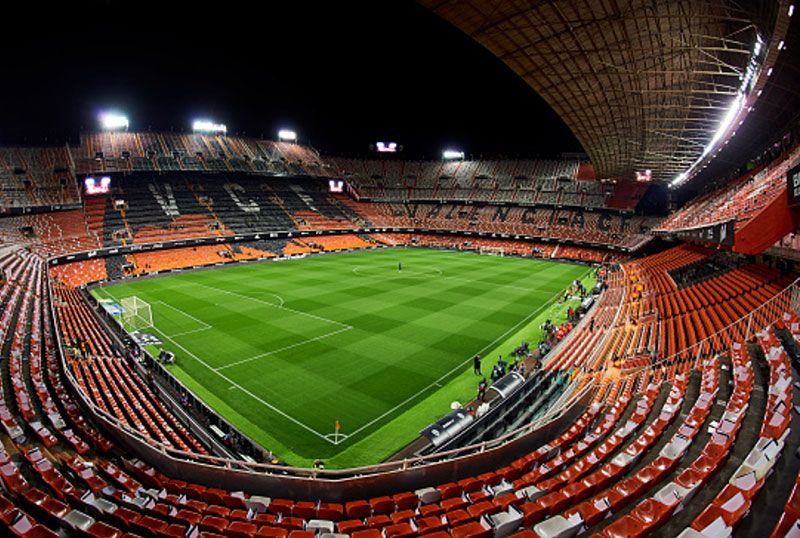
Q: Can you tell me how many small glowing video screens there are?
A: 4